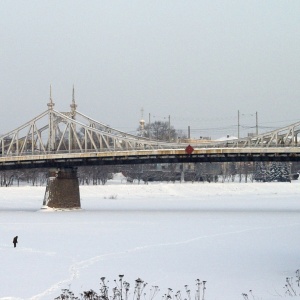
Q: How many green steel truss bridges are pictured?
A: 0